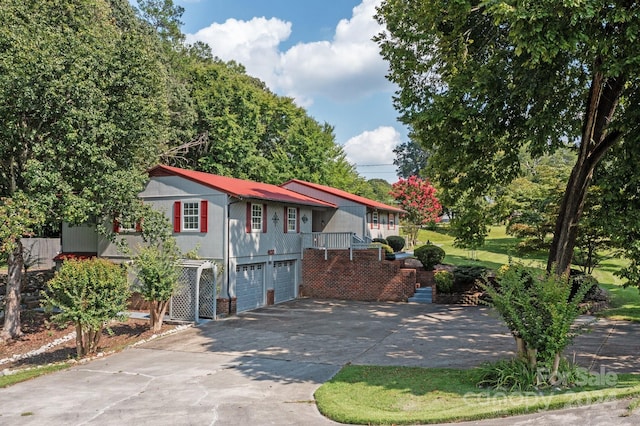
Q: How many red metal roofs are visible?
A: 2